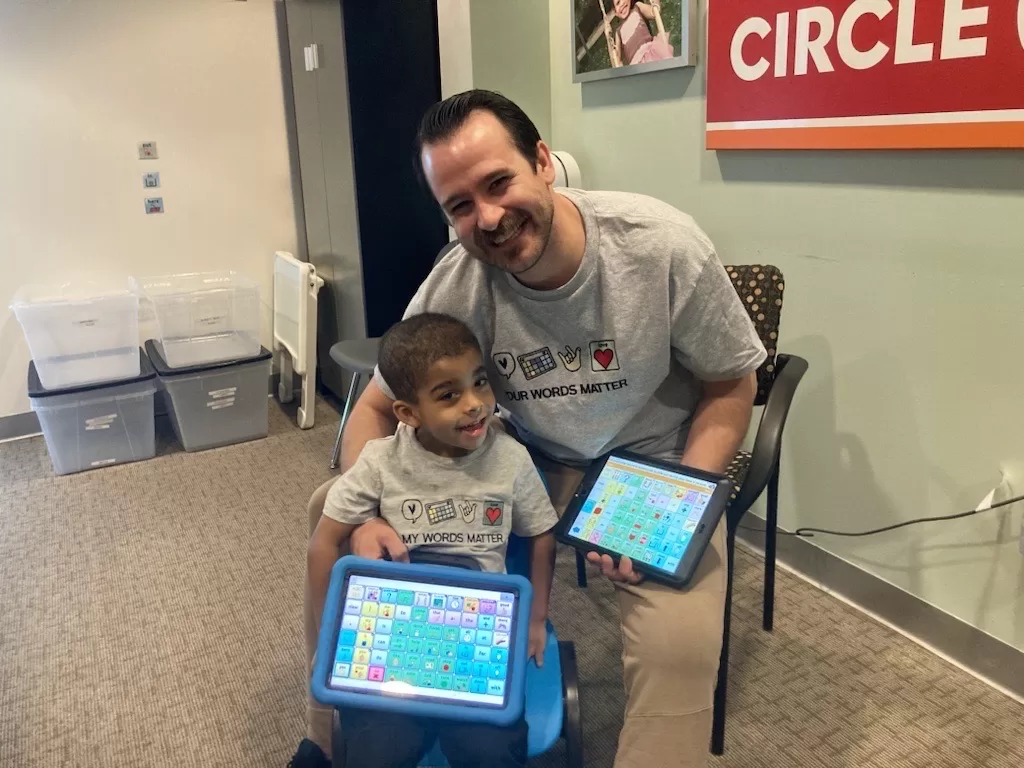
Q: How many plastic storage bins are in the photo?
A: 4